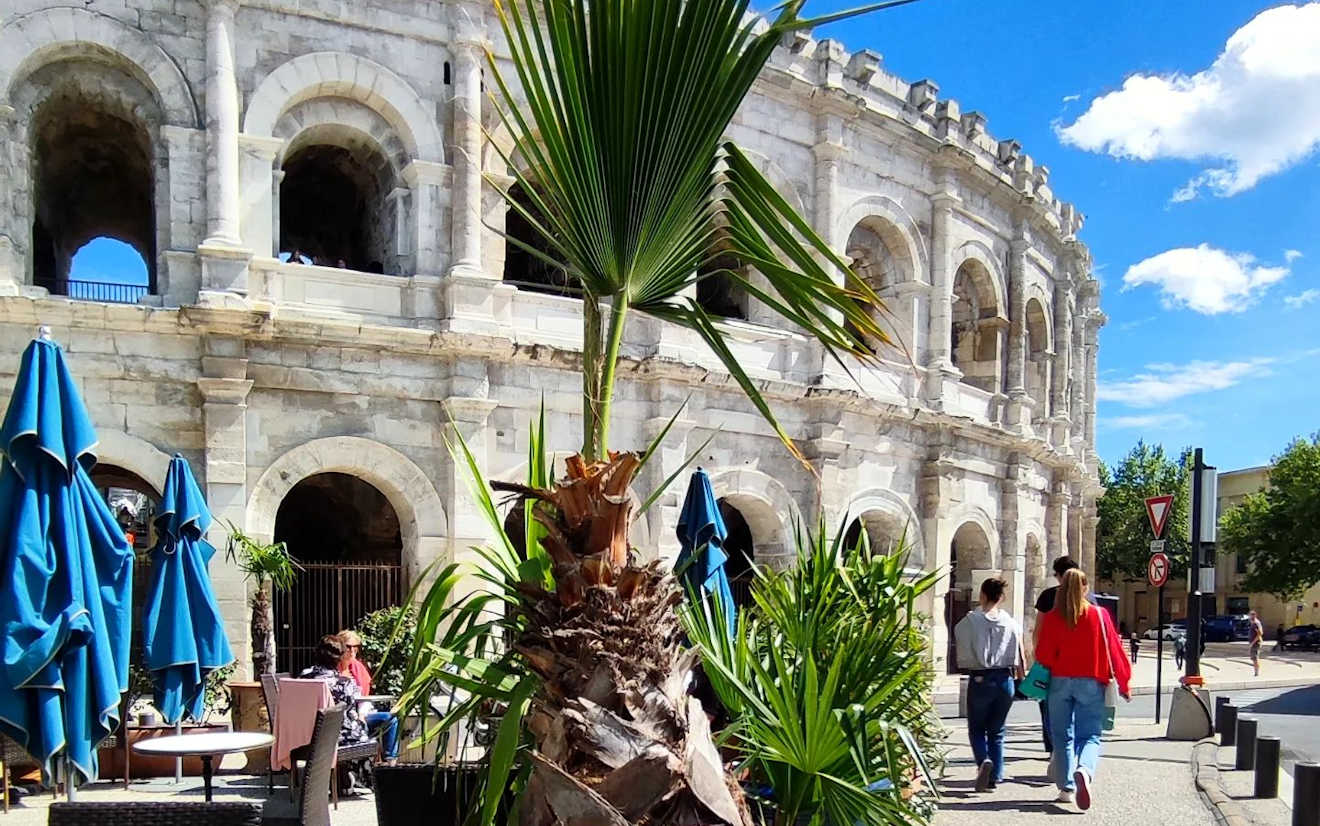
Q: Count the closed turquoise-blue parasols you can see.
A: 3